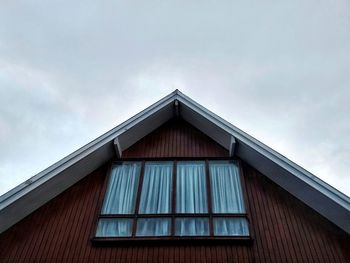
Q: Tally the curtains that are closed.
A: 4